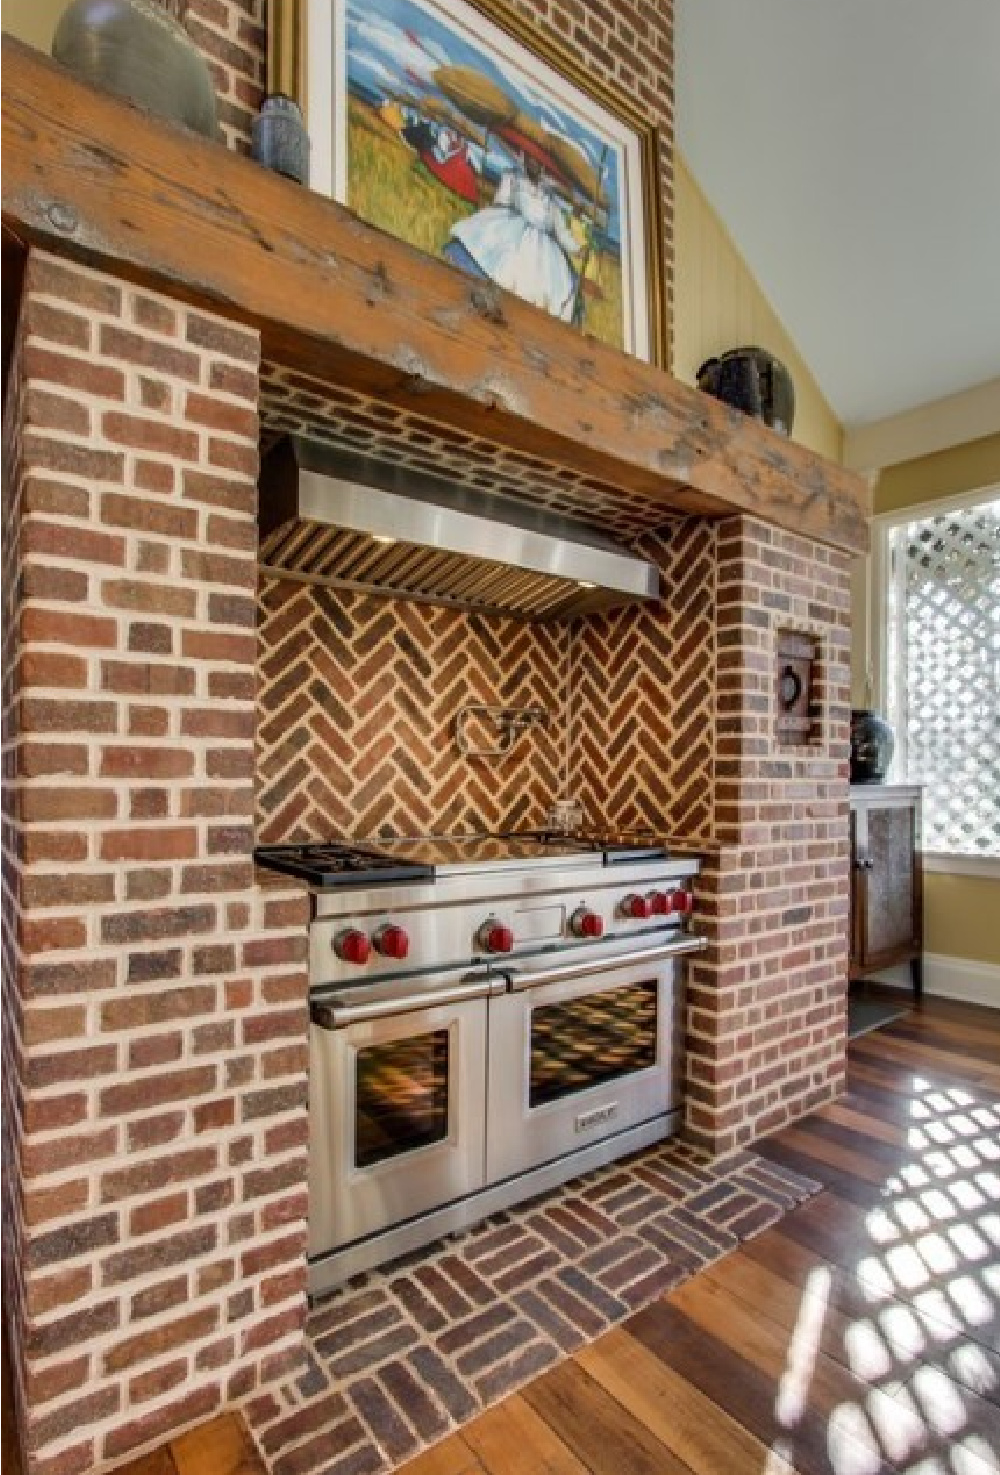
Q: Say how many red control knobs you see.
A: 7